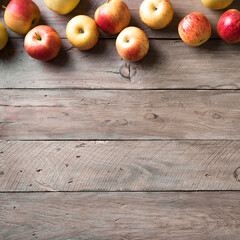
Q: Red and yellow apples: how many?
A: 11